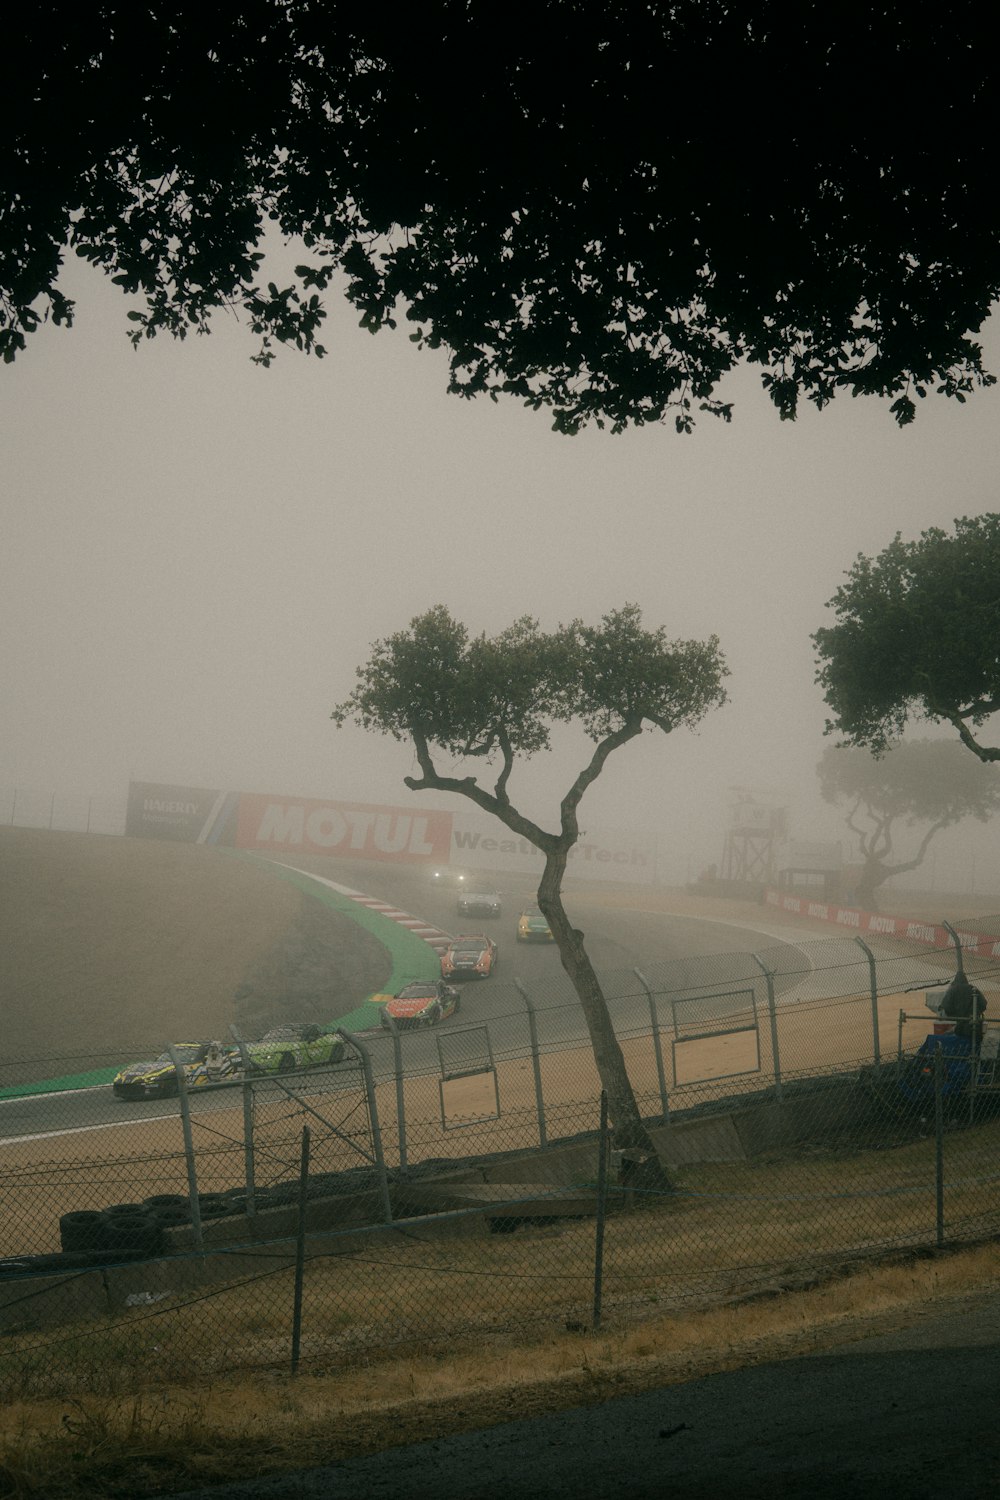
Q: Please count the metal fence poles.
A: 12